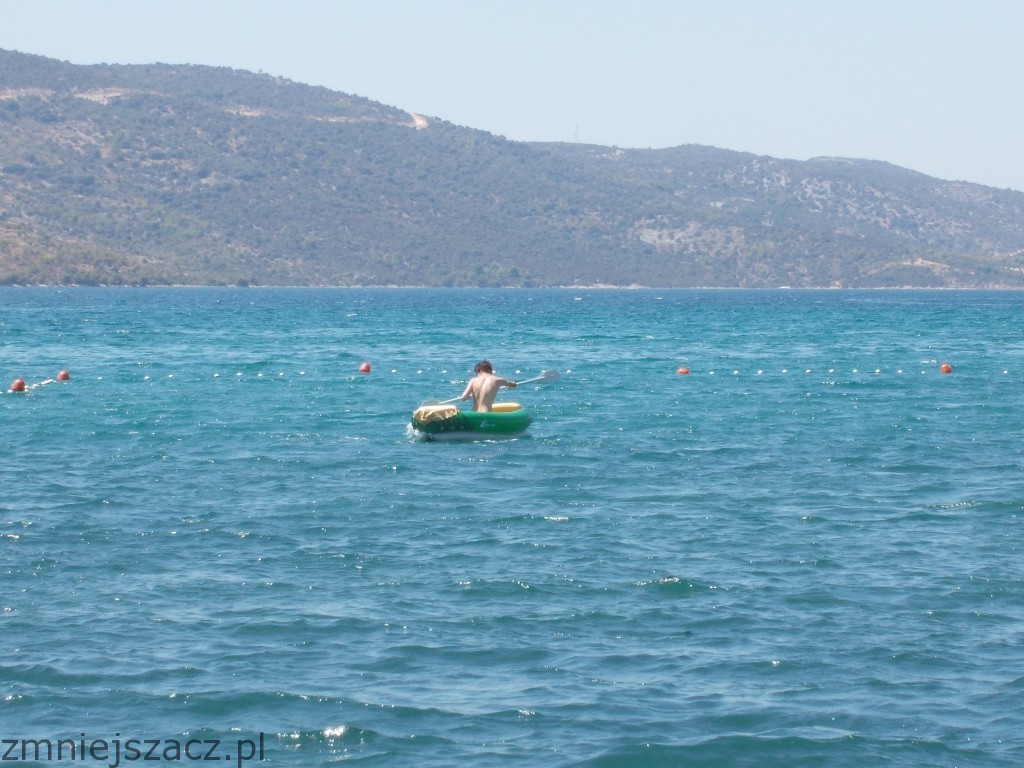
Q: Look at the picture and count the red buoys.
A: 5